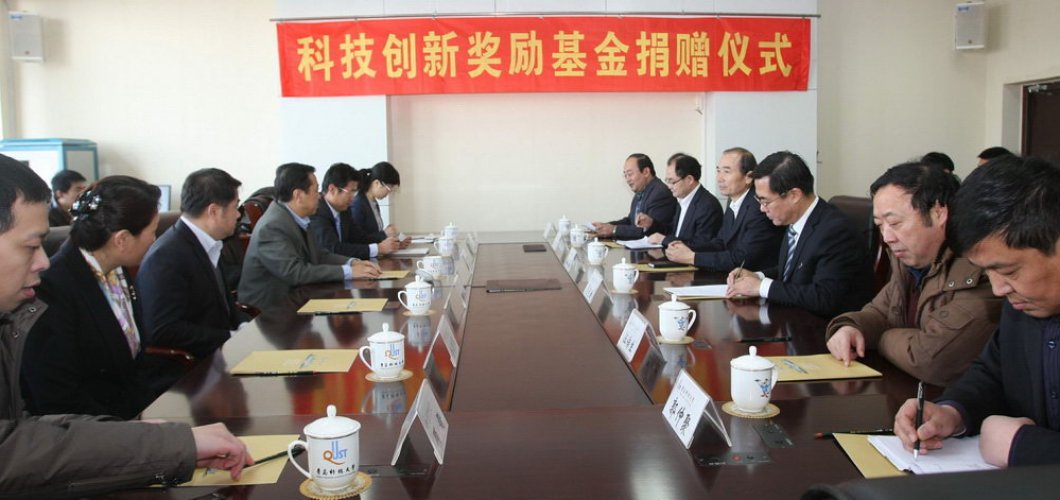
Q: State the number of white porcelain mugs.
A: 12